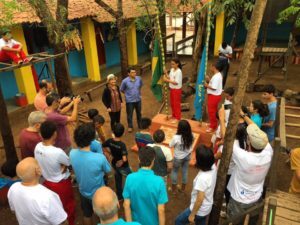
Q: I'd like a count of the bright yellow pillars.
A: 4